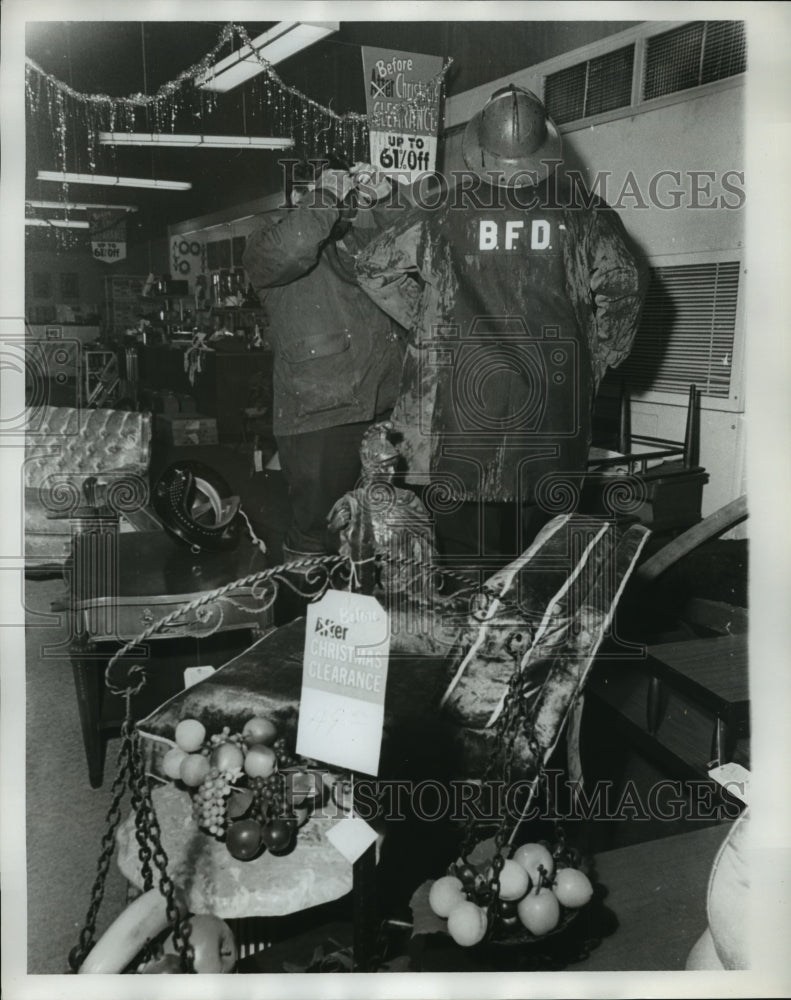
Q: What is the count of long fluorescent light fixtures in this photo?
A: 5